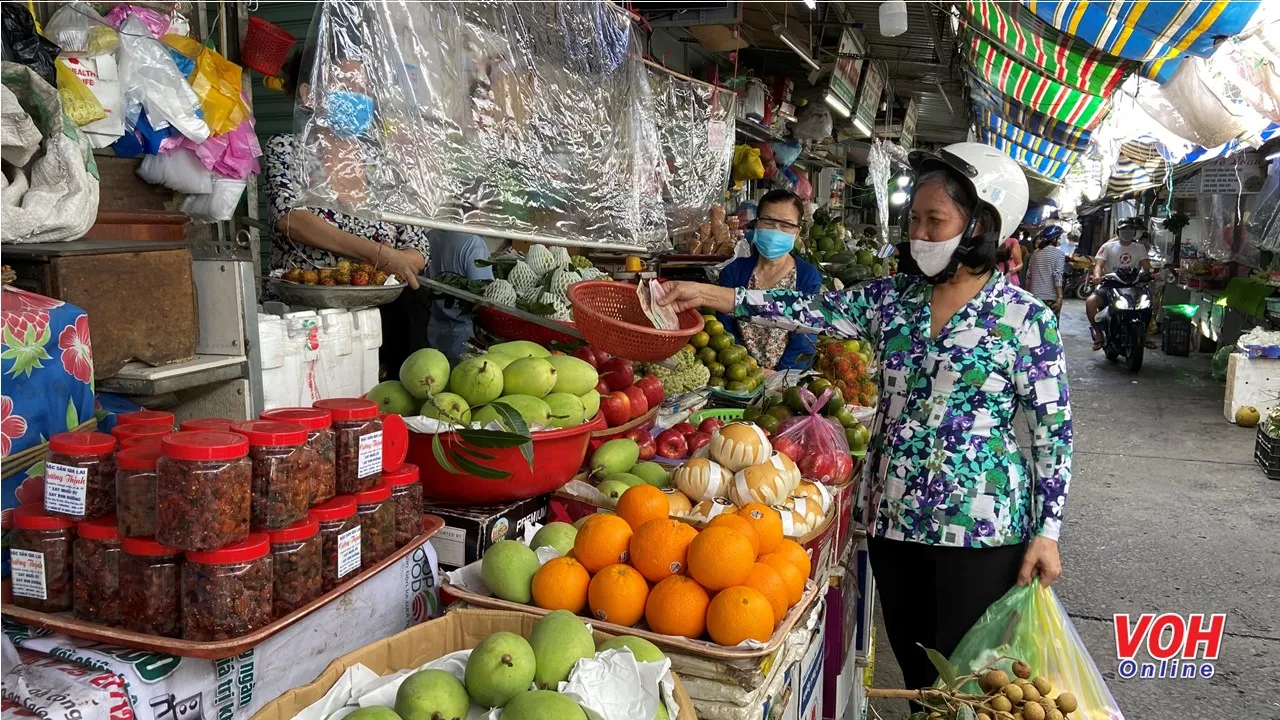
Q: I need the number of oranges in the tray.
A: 13